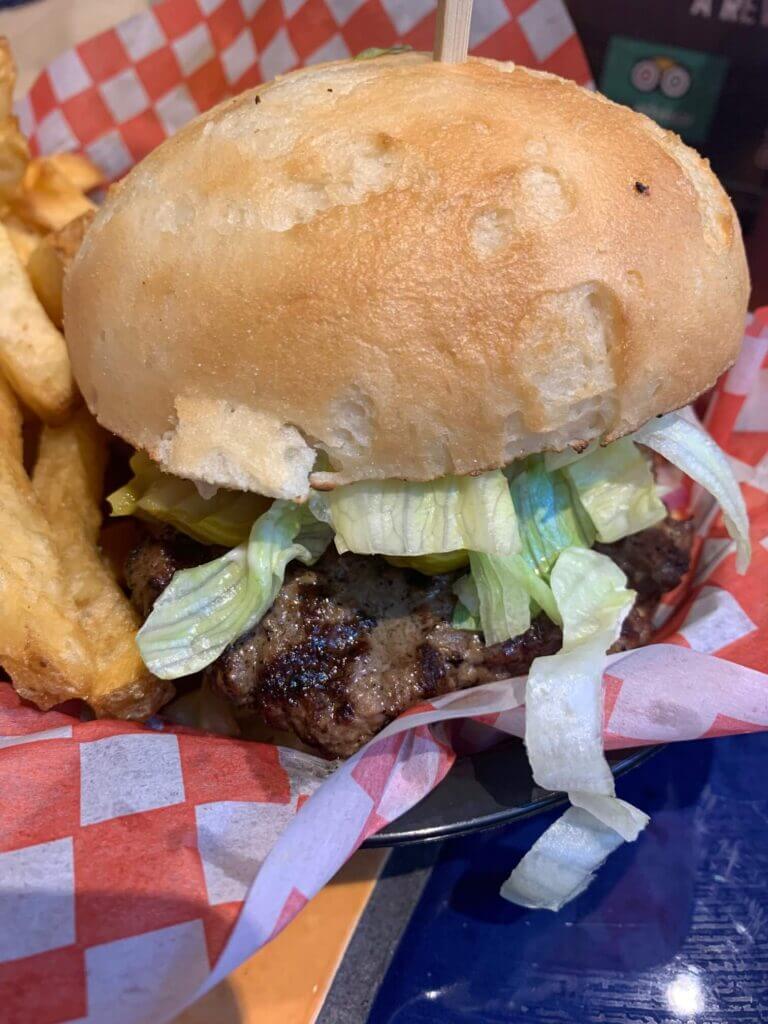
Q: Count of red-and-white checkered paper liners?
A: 1